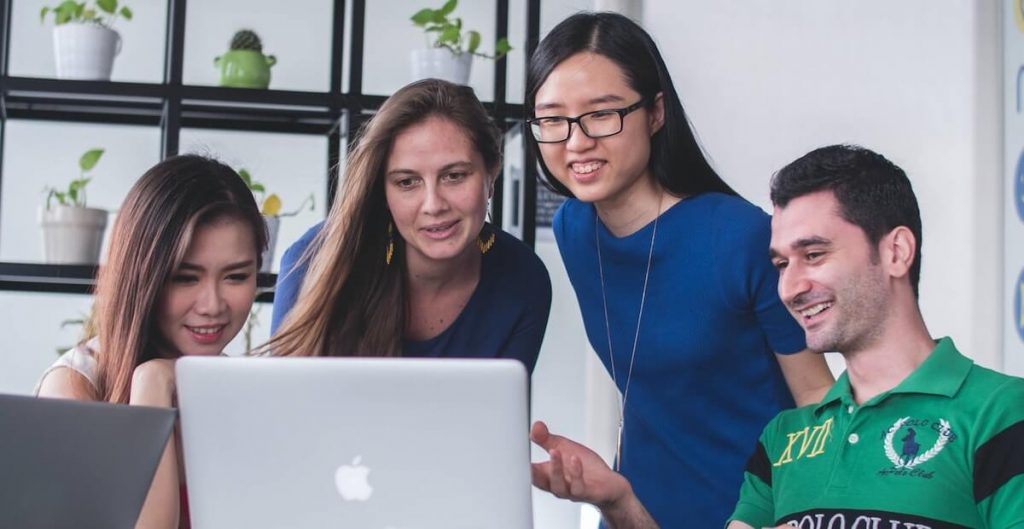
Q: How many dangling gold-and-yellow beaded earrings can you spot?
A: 2